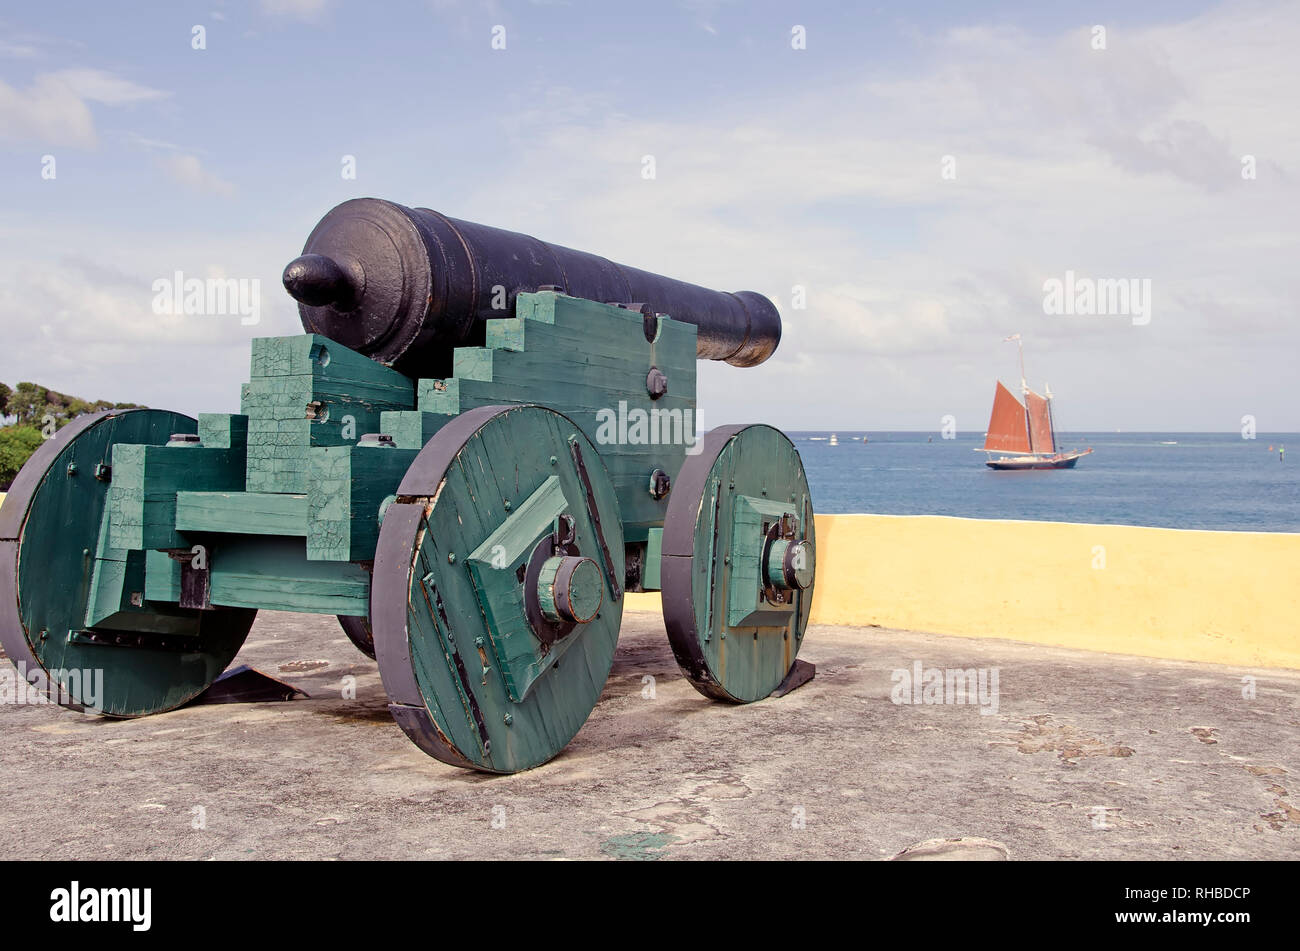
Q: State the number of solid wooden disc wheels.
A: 4